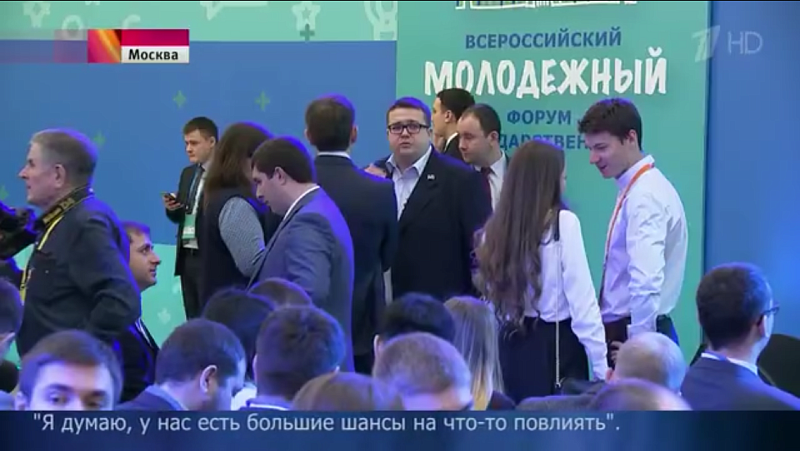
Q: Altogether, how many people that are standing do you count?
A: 10